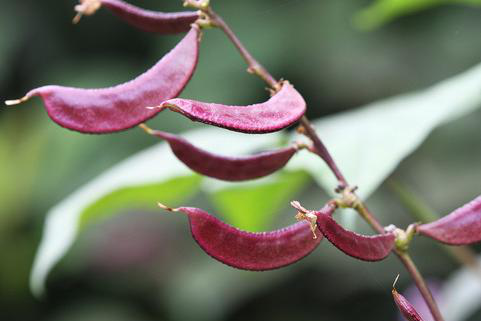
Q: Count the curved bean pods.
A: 8